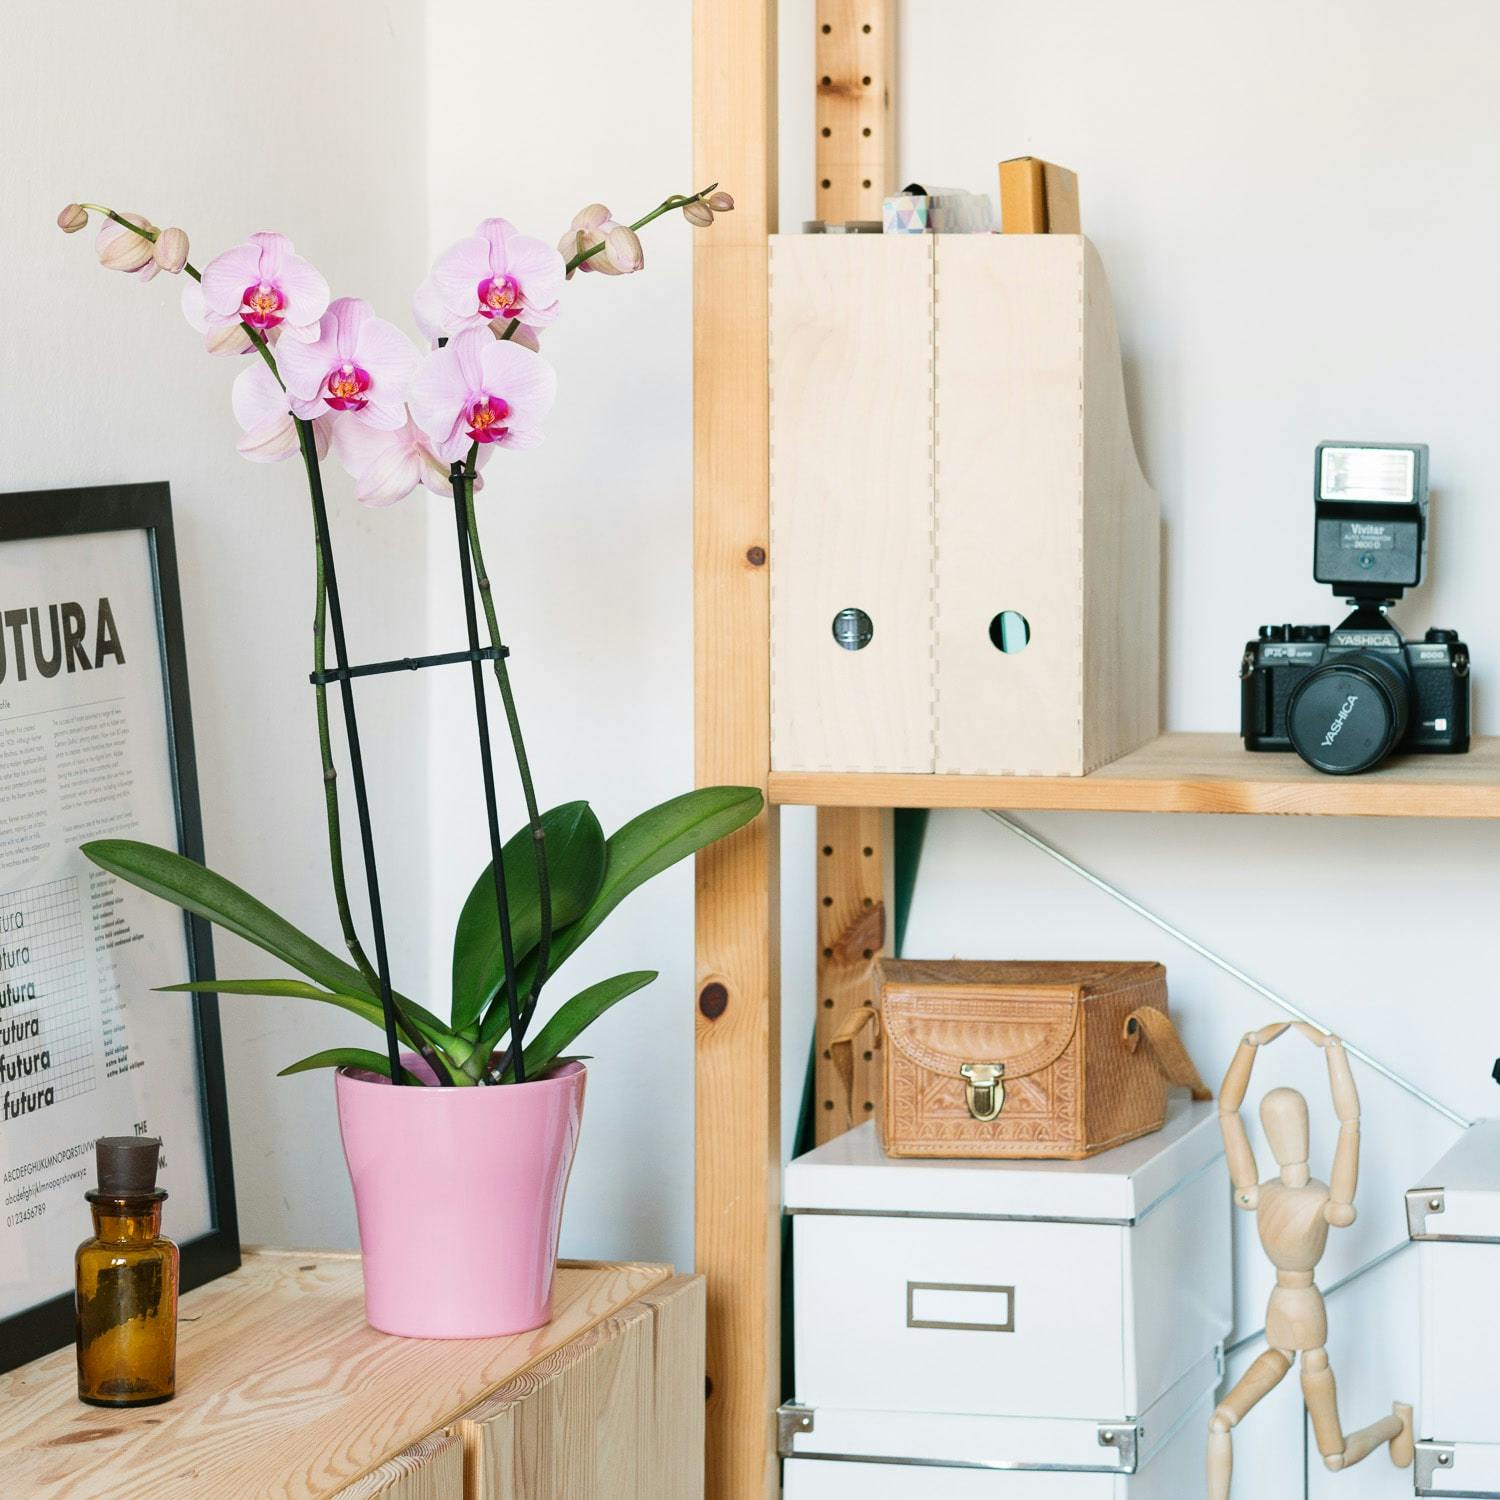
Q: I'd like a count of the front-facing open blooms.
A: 4